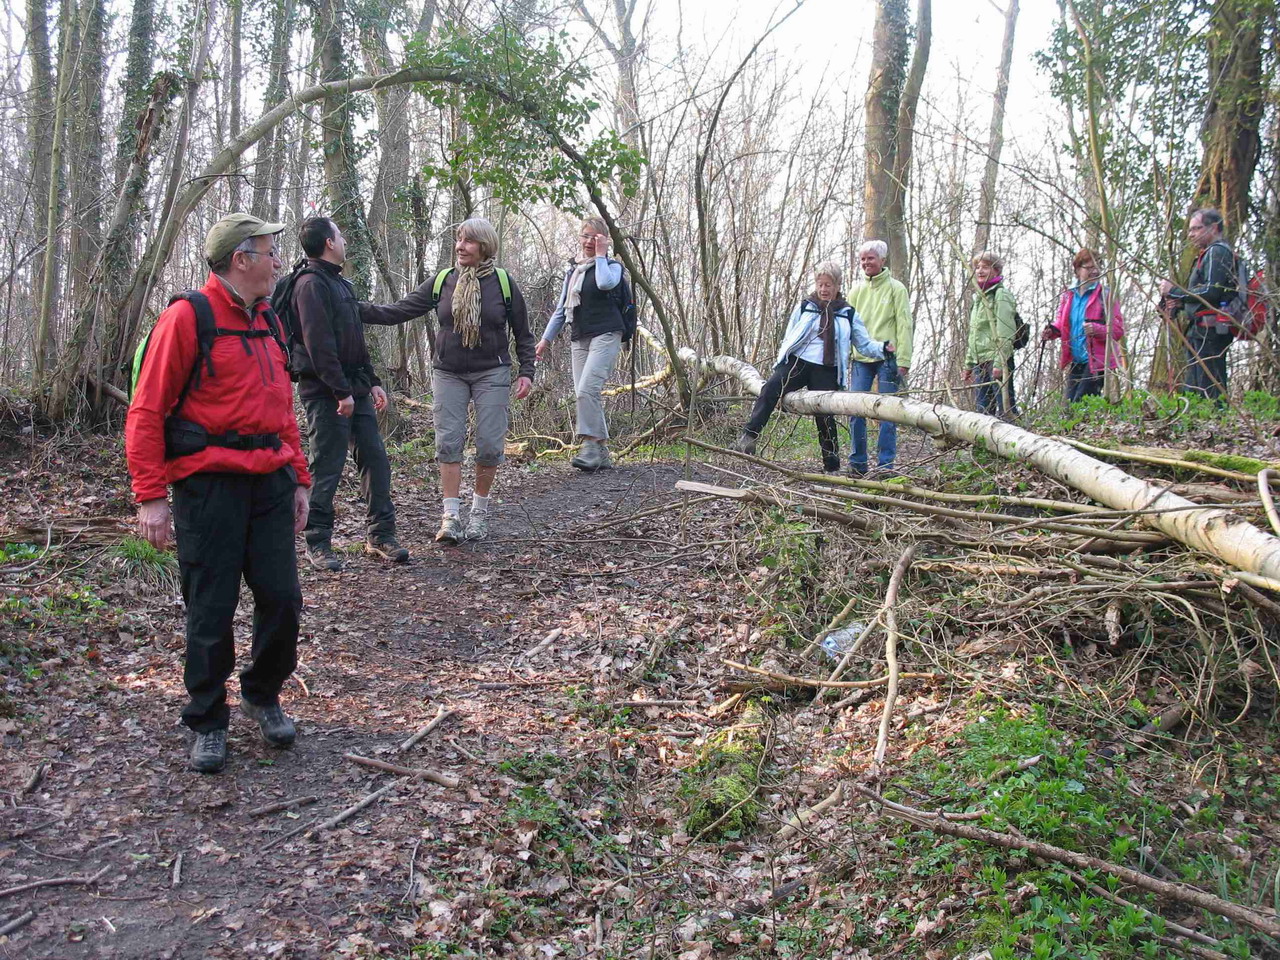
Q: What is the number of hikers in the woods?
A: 9